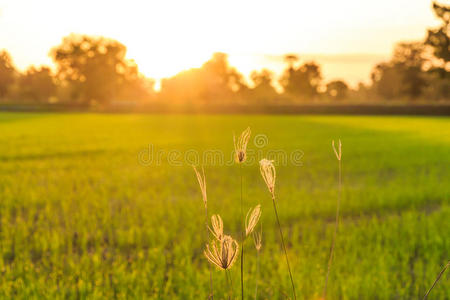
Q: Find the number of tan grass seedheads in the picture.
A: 8